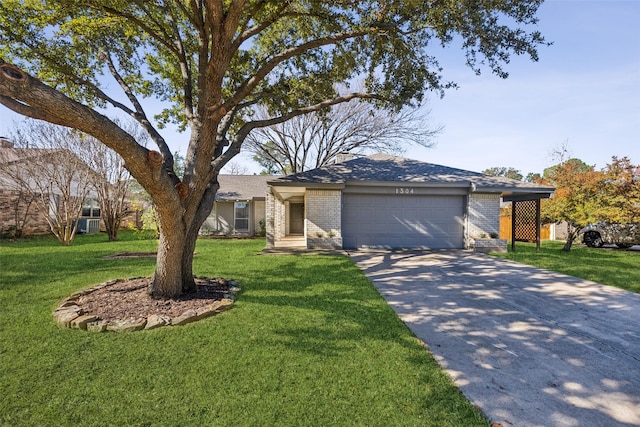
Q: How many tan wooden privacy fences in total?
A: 1